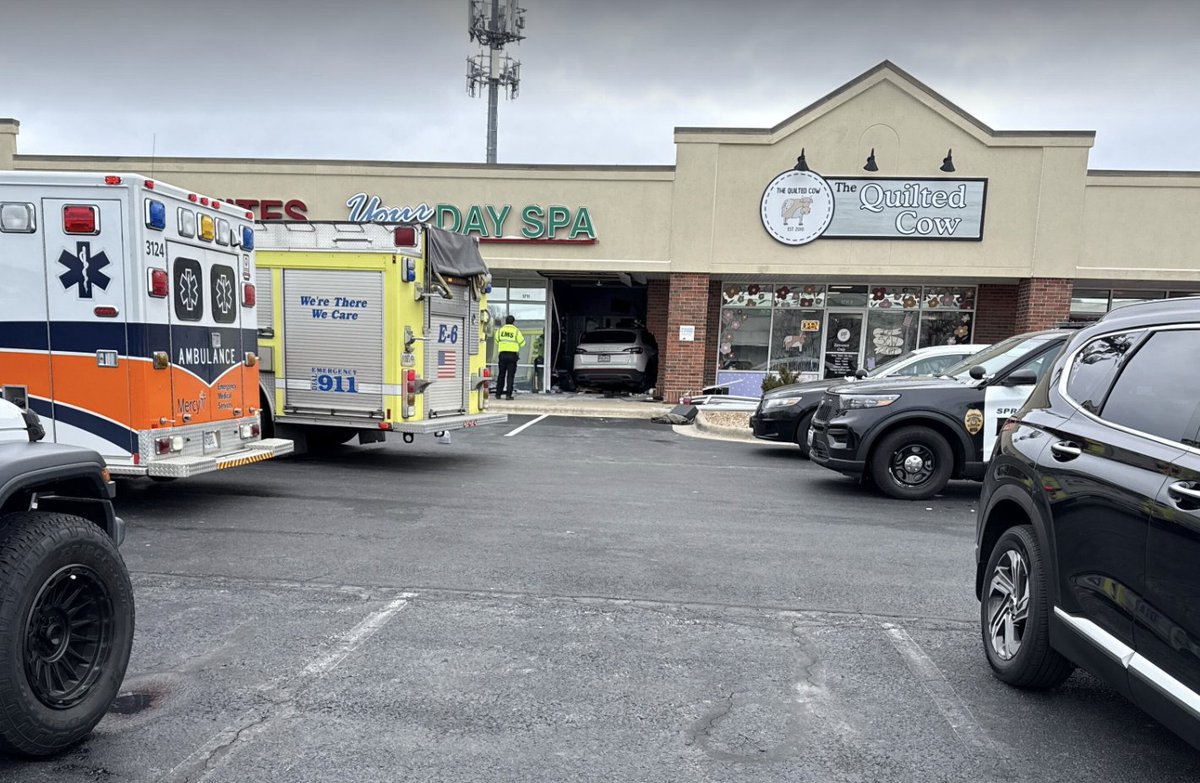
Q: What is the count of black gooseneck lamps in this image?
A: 3